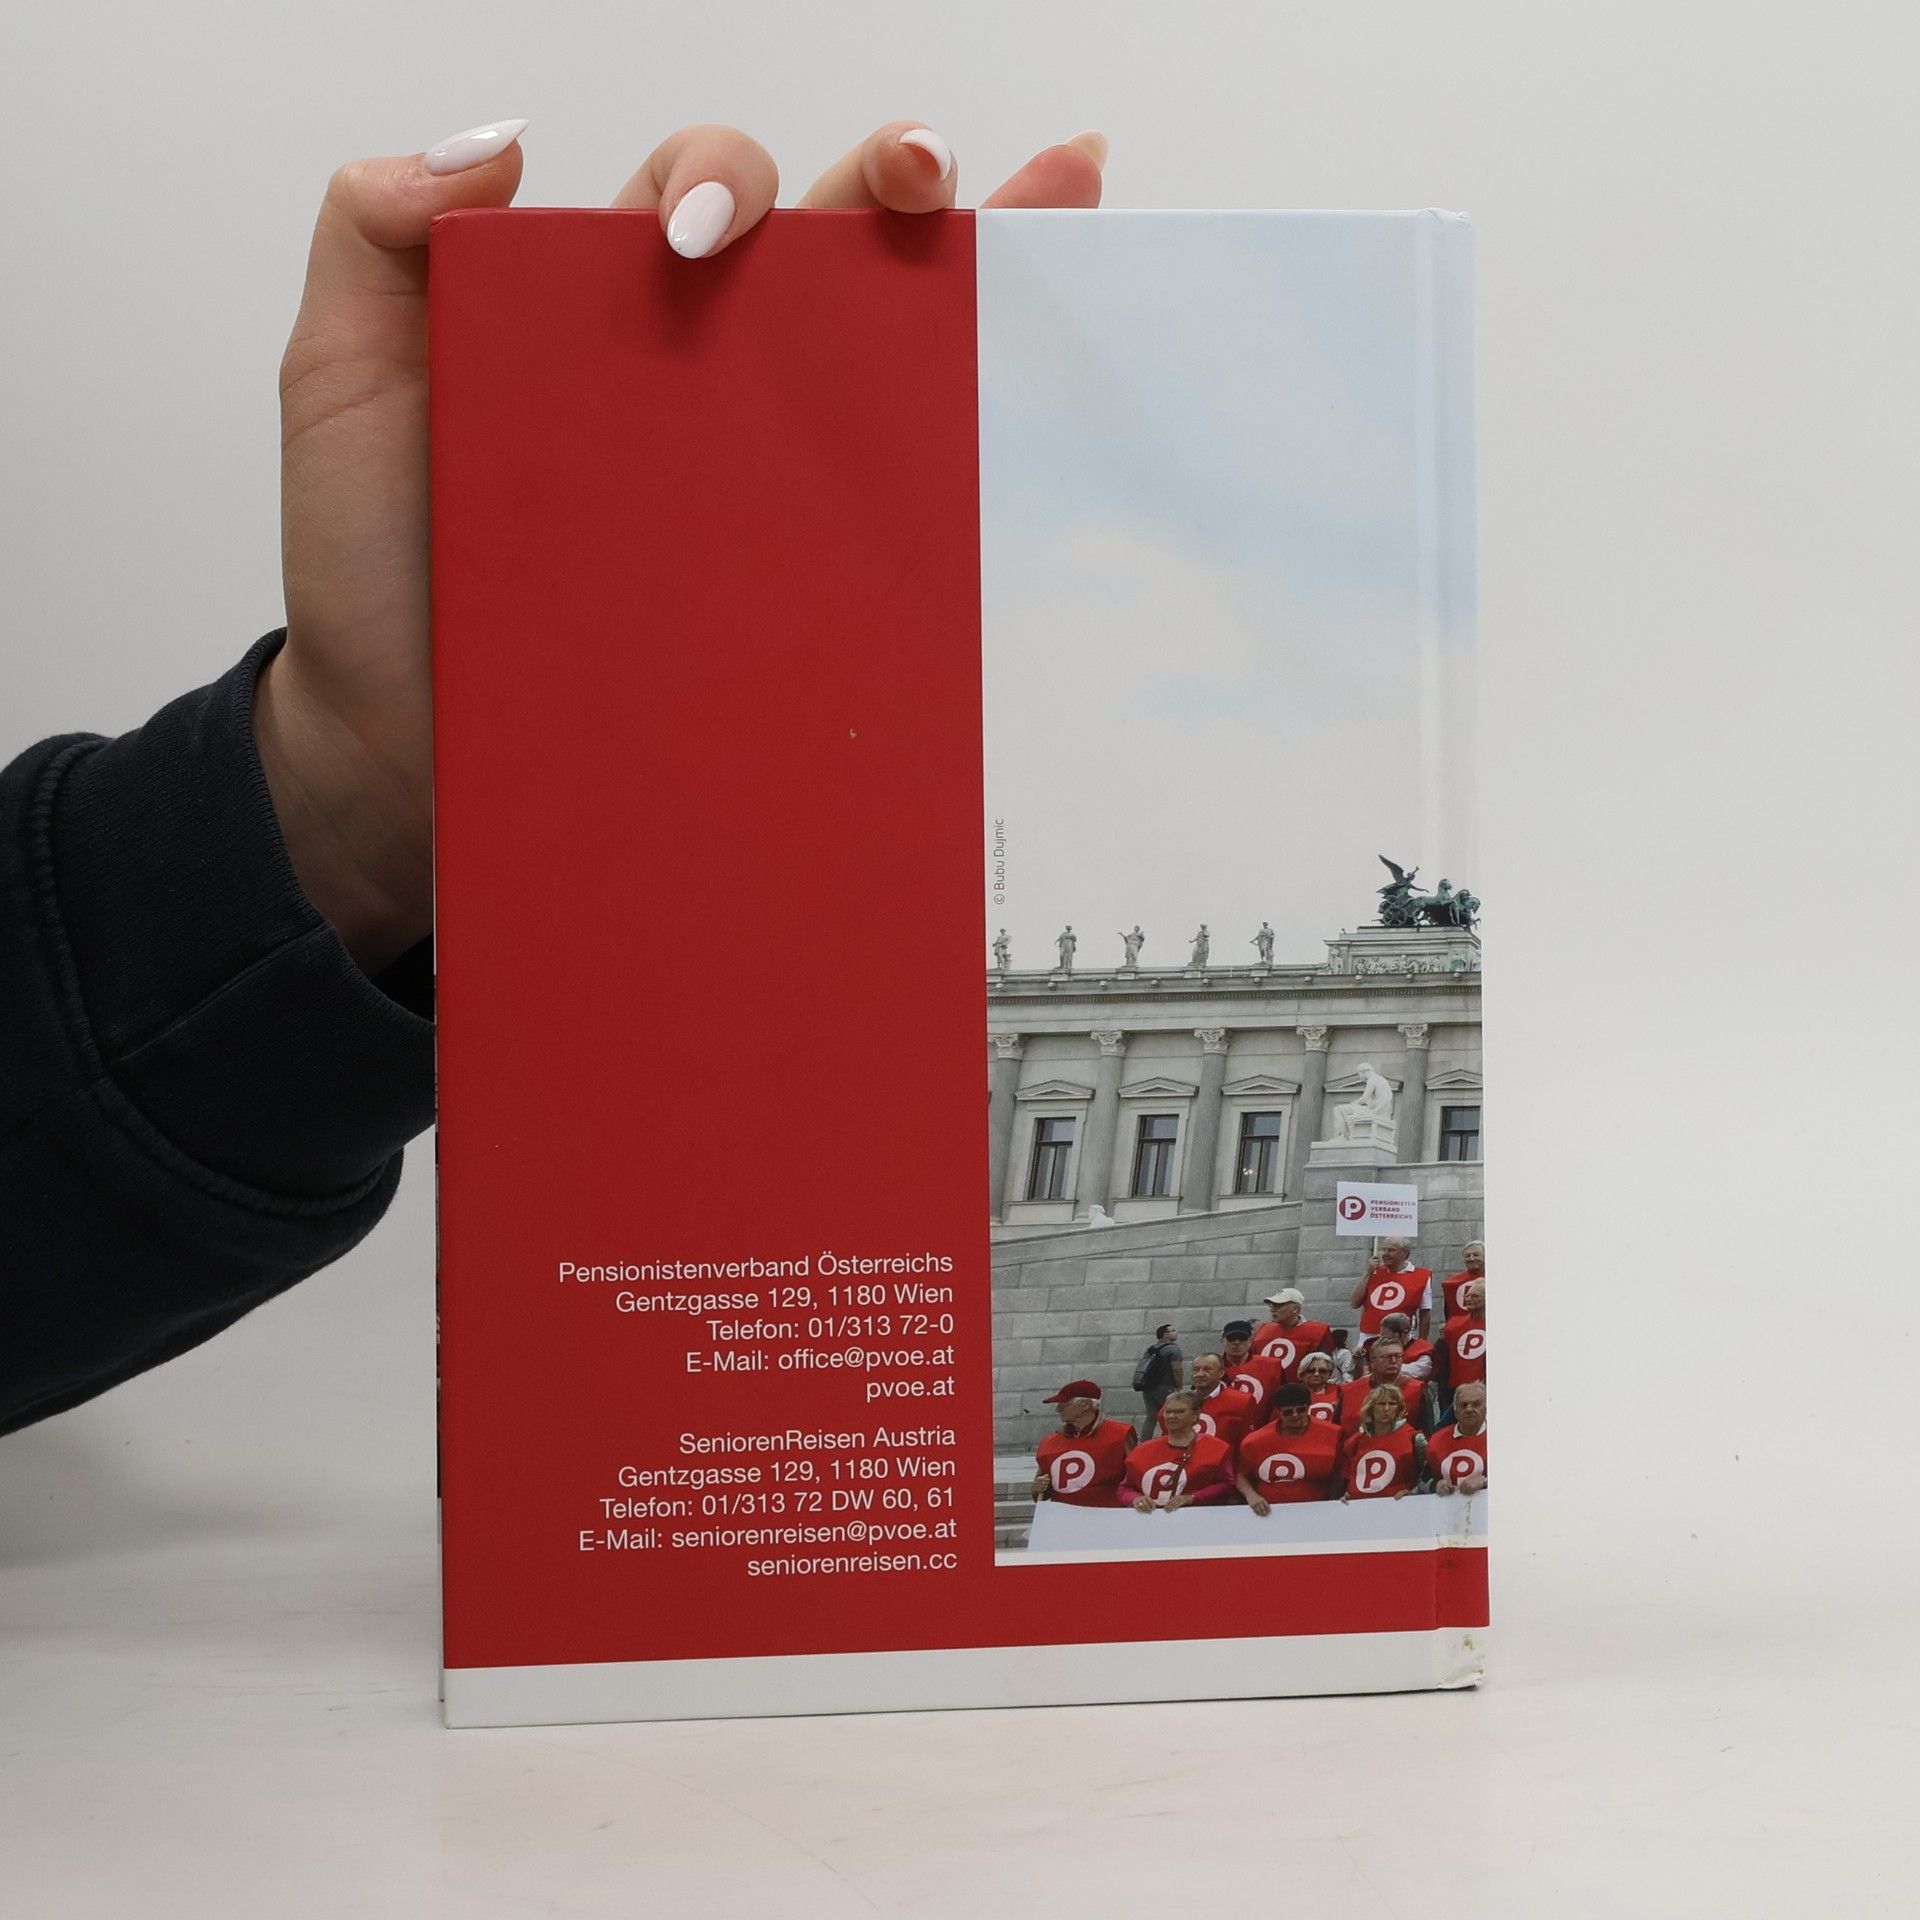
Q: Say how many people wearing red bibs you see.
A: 14